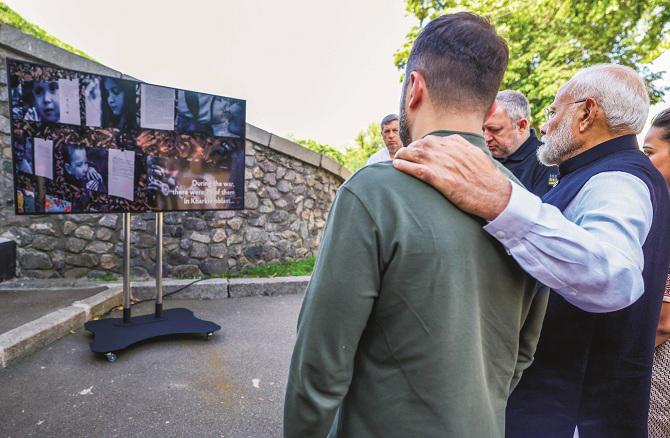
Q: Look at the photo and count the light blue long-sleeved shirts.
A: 1